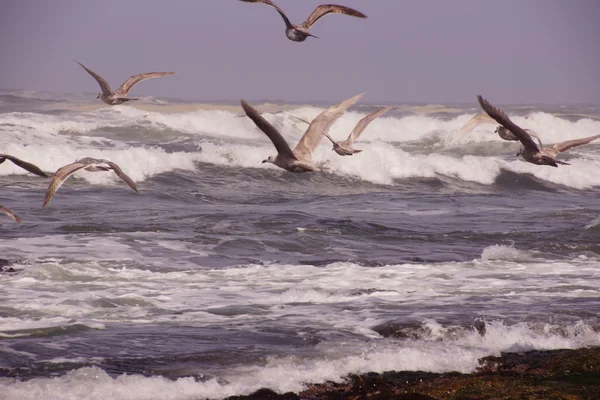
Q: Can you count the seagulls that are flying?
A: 9